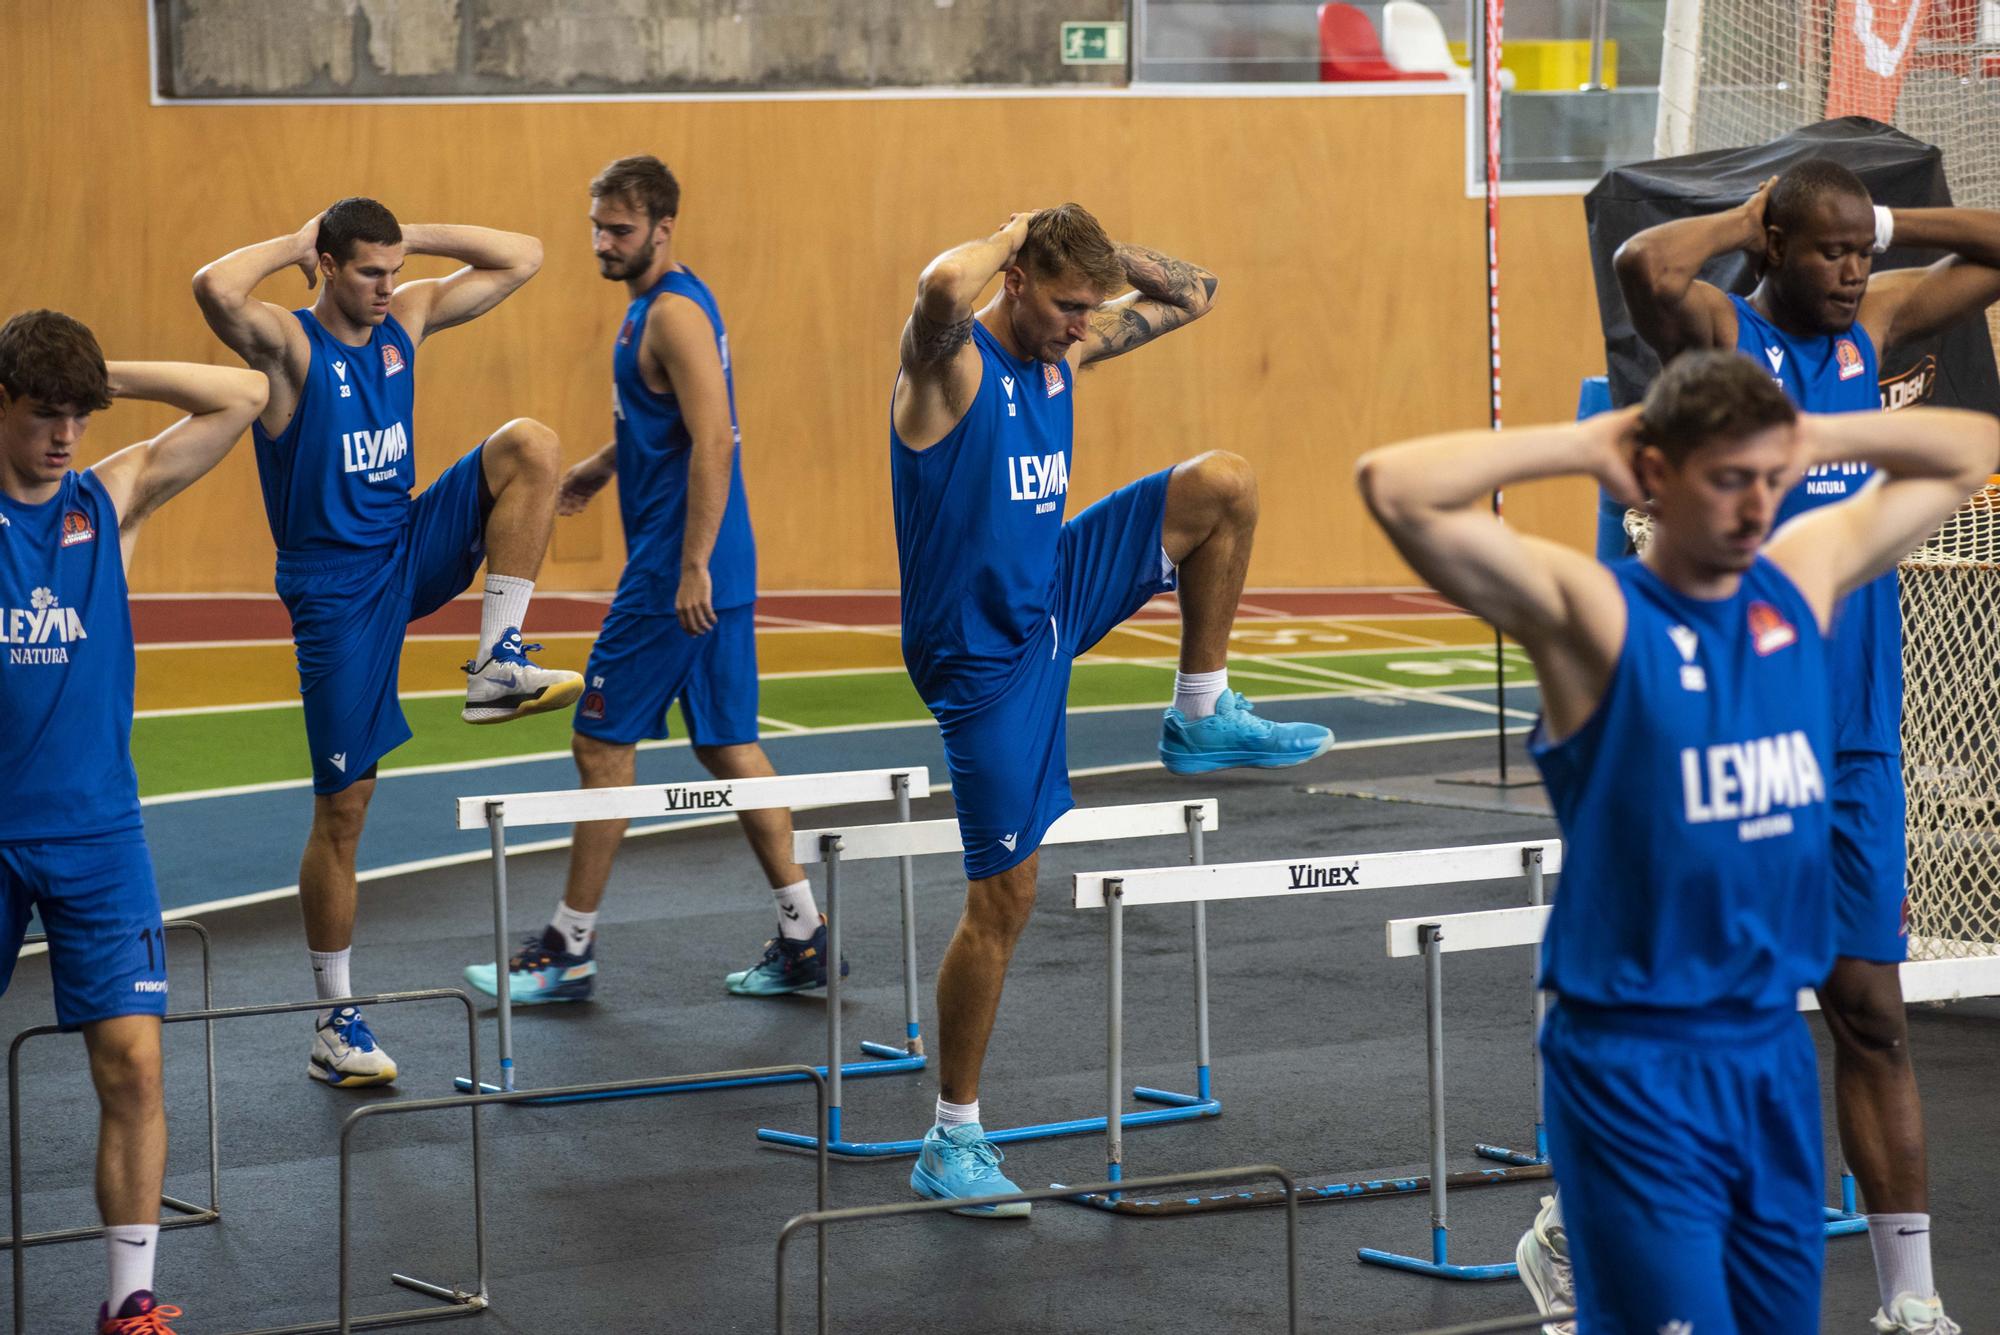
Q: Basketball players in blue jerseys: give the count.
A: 6